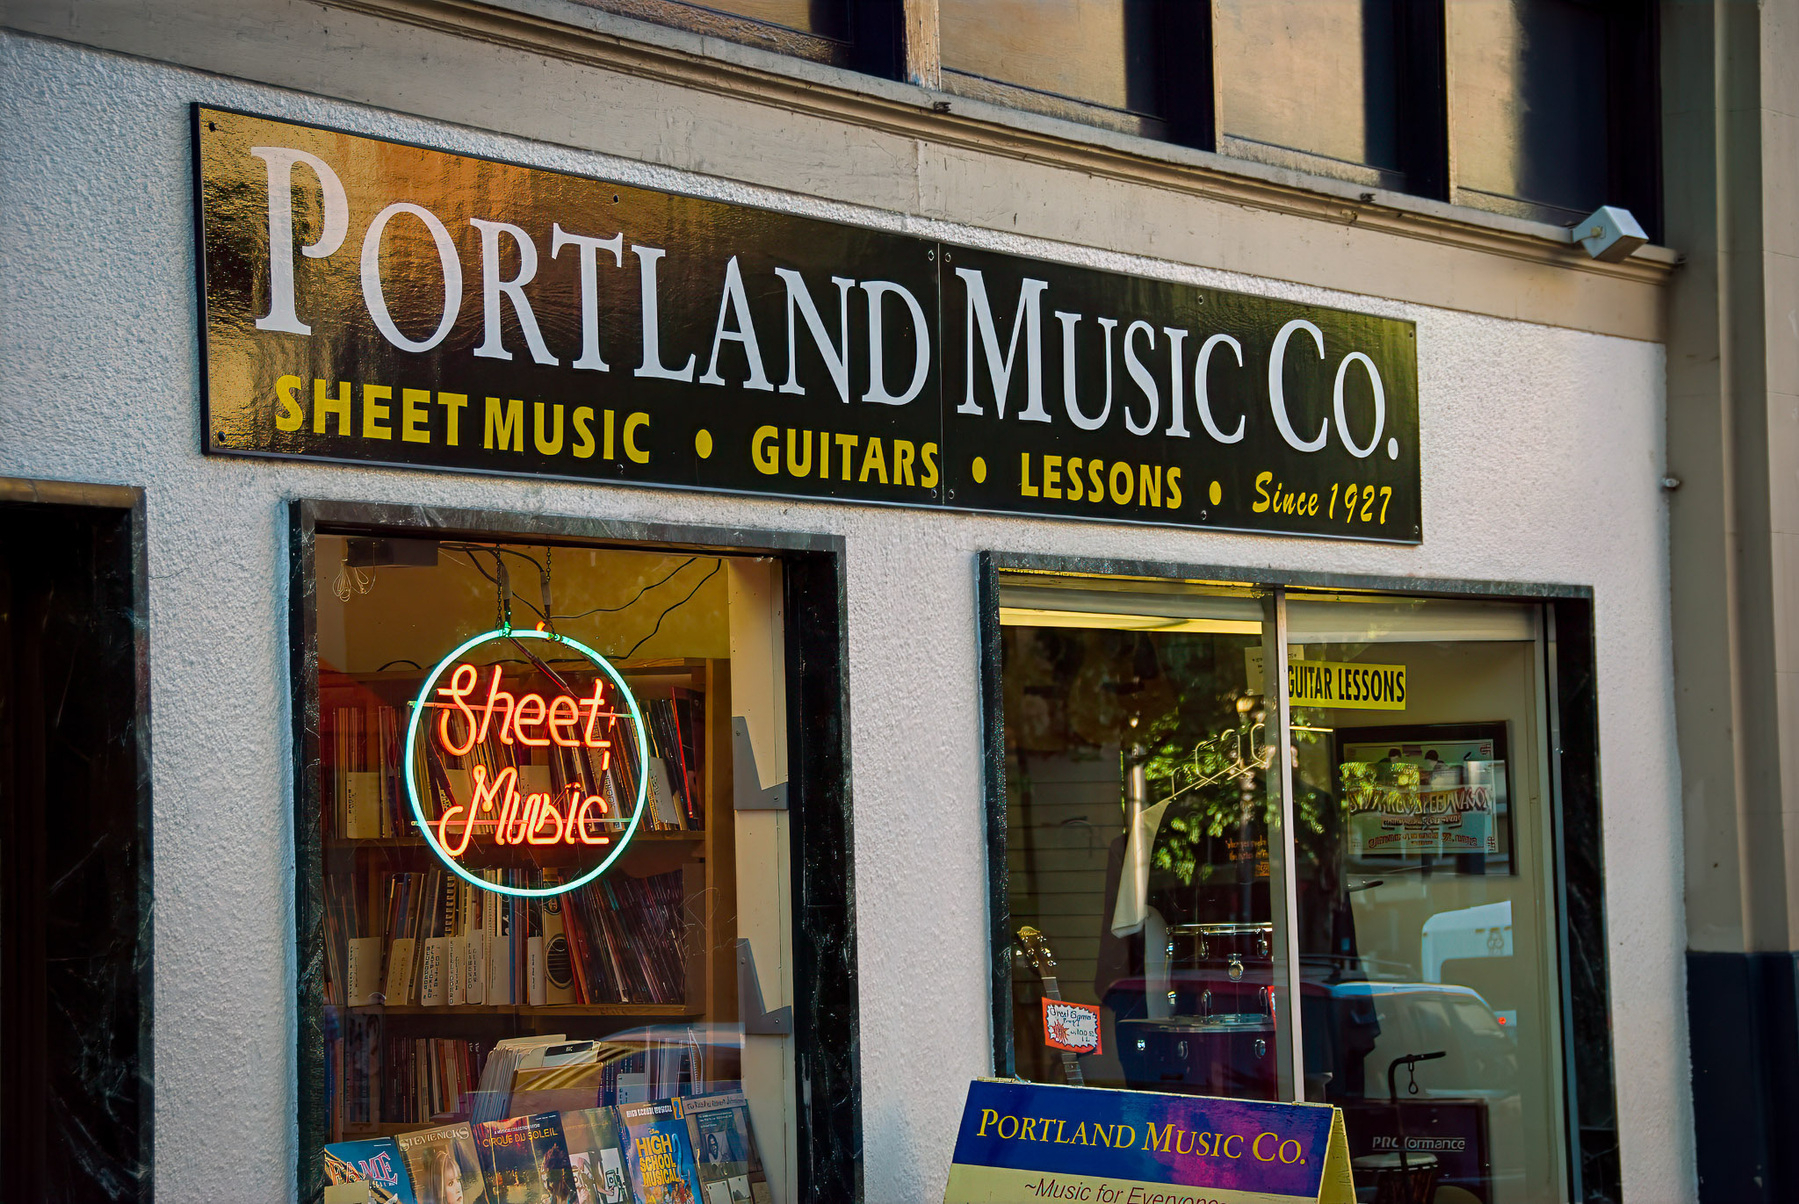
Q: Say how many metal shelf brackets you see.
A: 2